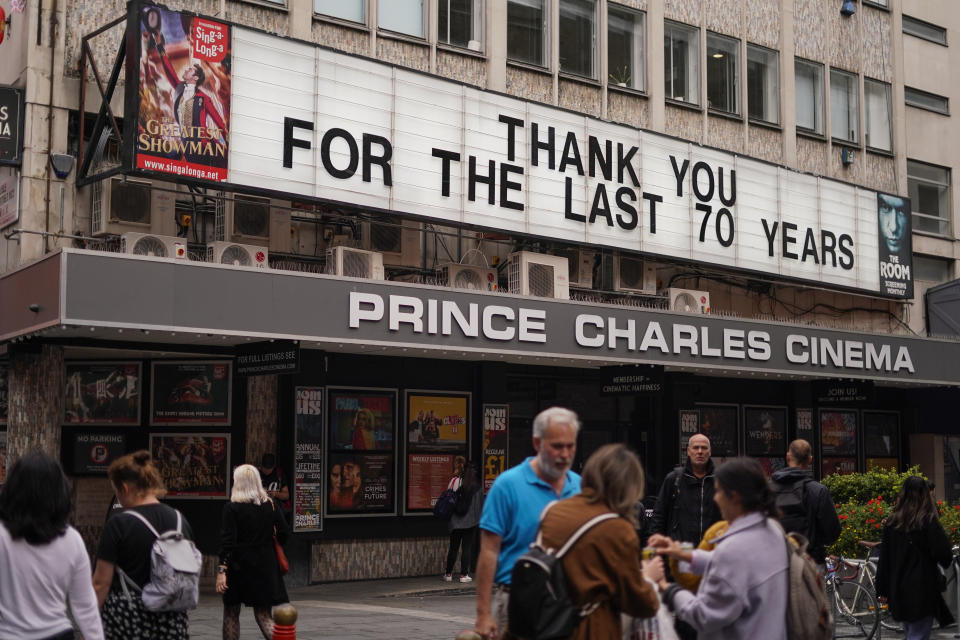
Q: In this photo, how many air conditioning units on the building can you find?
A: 11